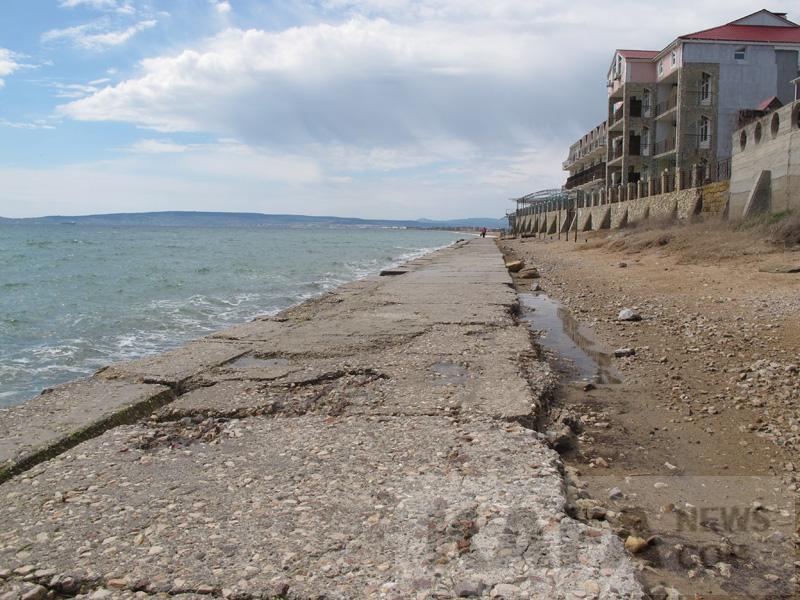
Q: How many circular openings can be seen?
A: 4